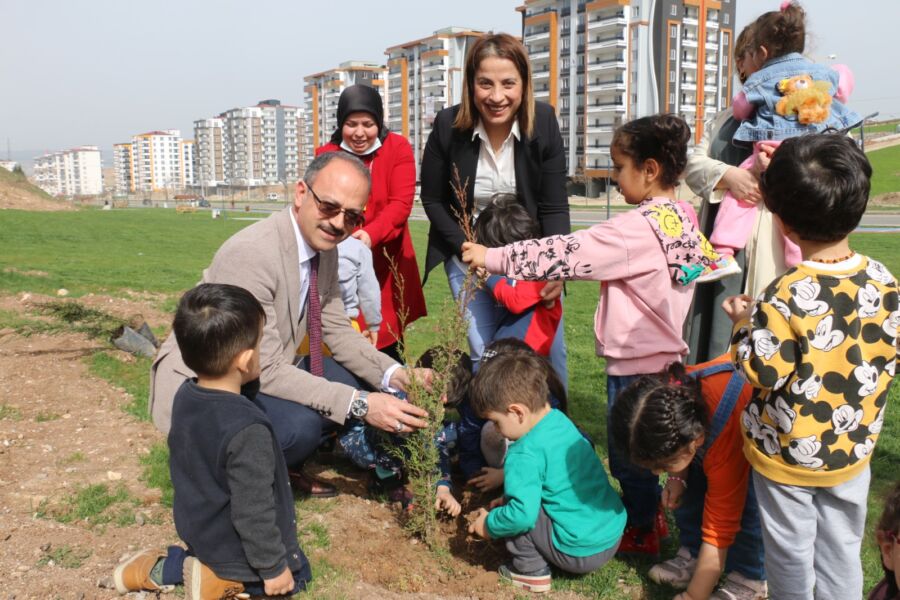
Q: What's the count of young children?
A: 11